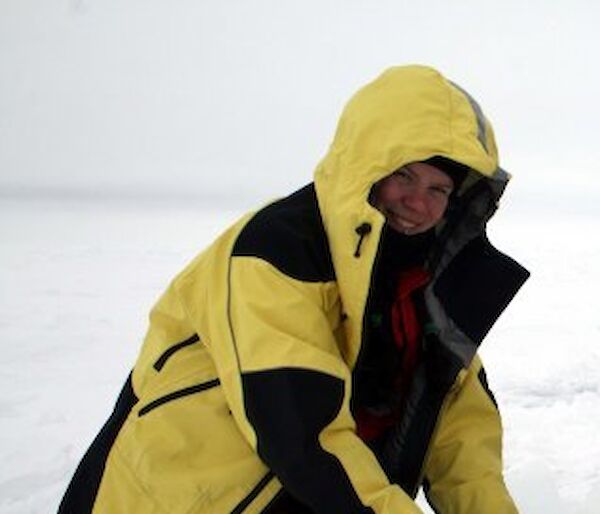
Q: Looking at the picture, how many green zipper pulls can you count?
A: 2